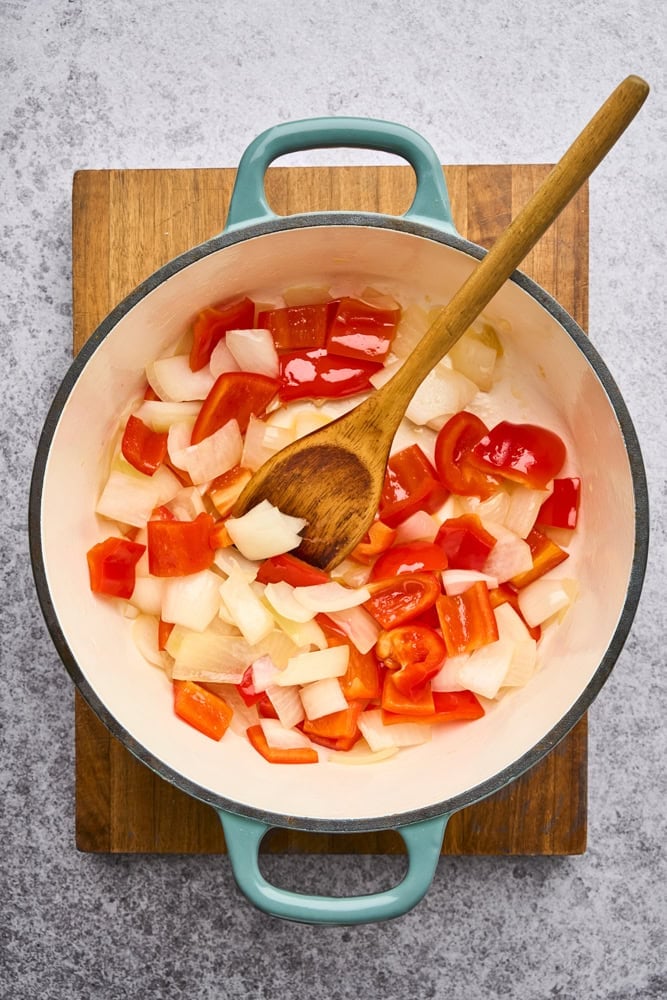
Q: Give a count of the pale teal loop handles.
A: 2